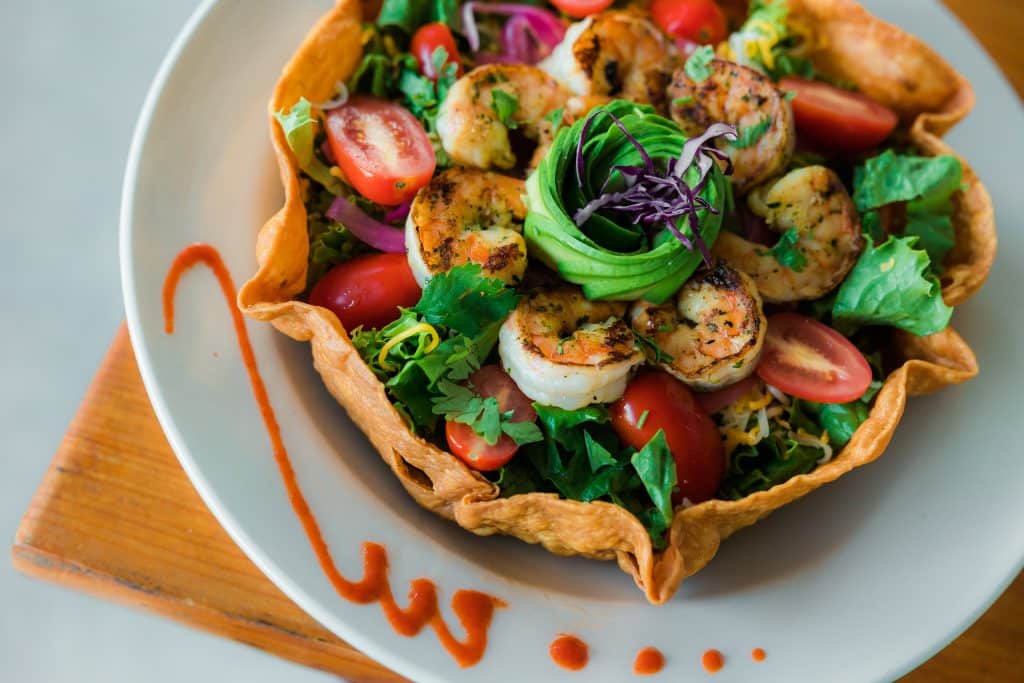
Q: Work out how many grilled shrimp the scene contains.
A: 7